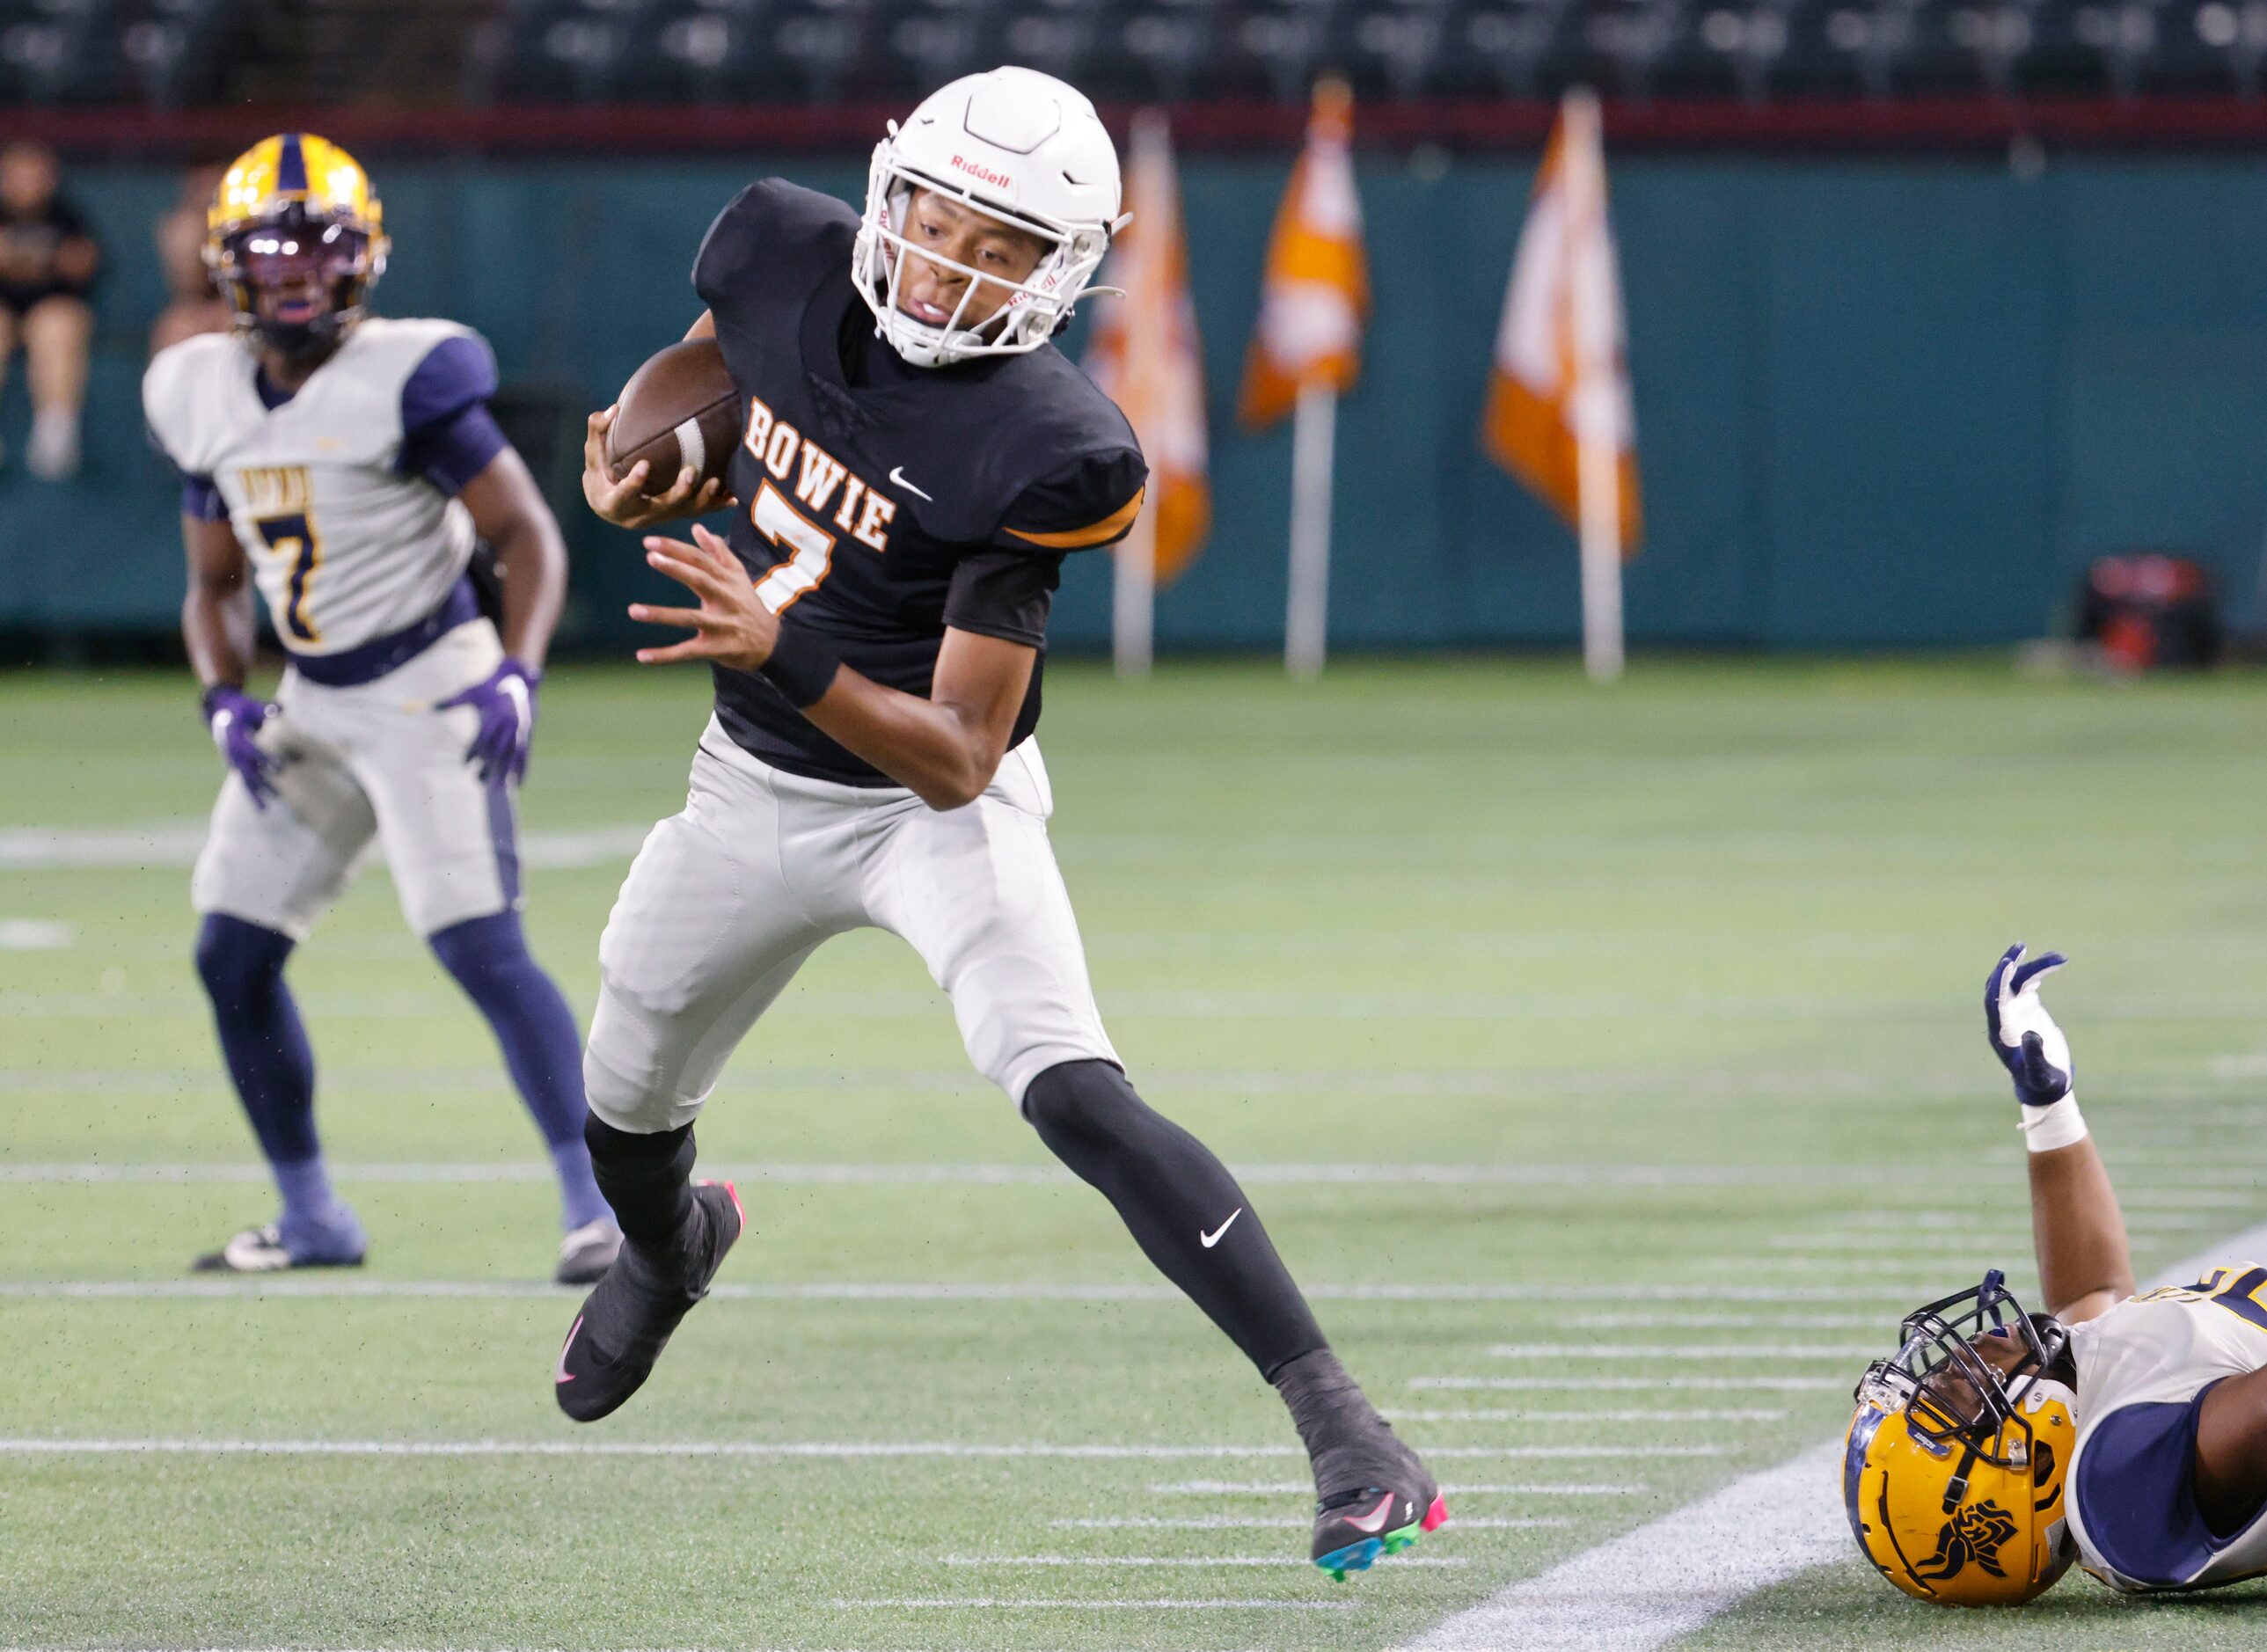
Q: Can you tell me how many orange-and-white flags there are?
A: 3